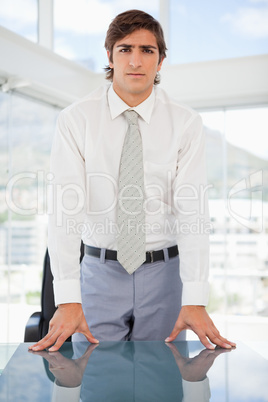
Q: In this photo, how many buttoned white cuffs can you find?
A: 2